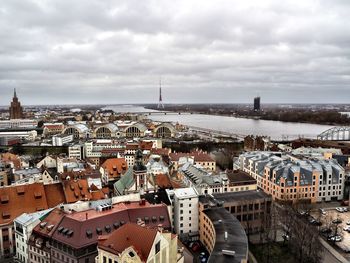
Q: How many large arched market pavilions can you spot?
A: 4